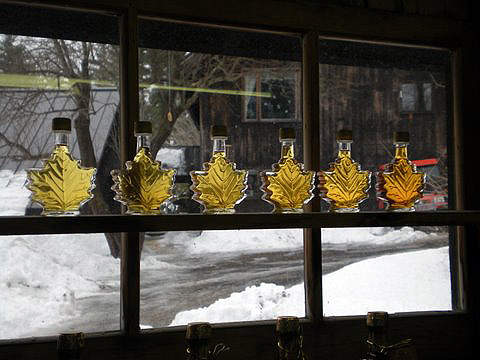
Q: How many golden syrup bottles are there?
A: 6